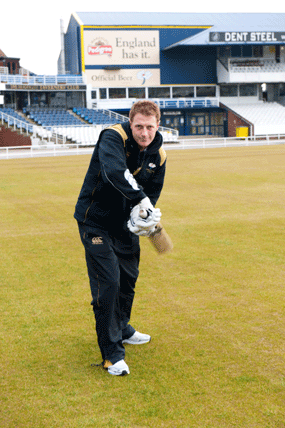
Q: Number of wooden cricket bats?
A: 1